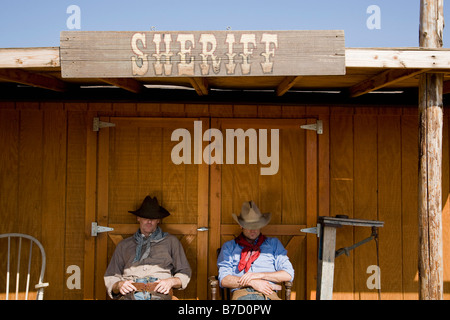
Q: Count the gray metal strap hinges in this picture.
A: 4